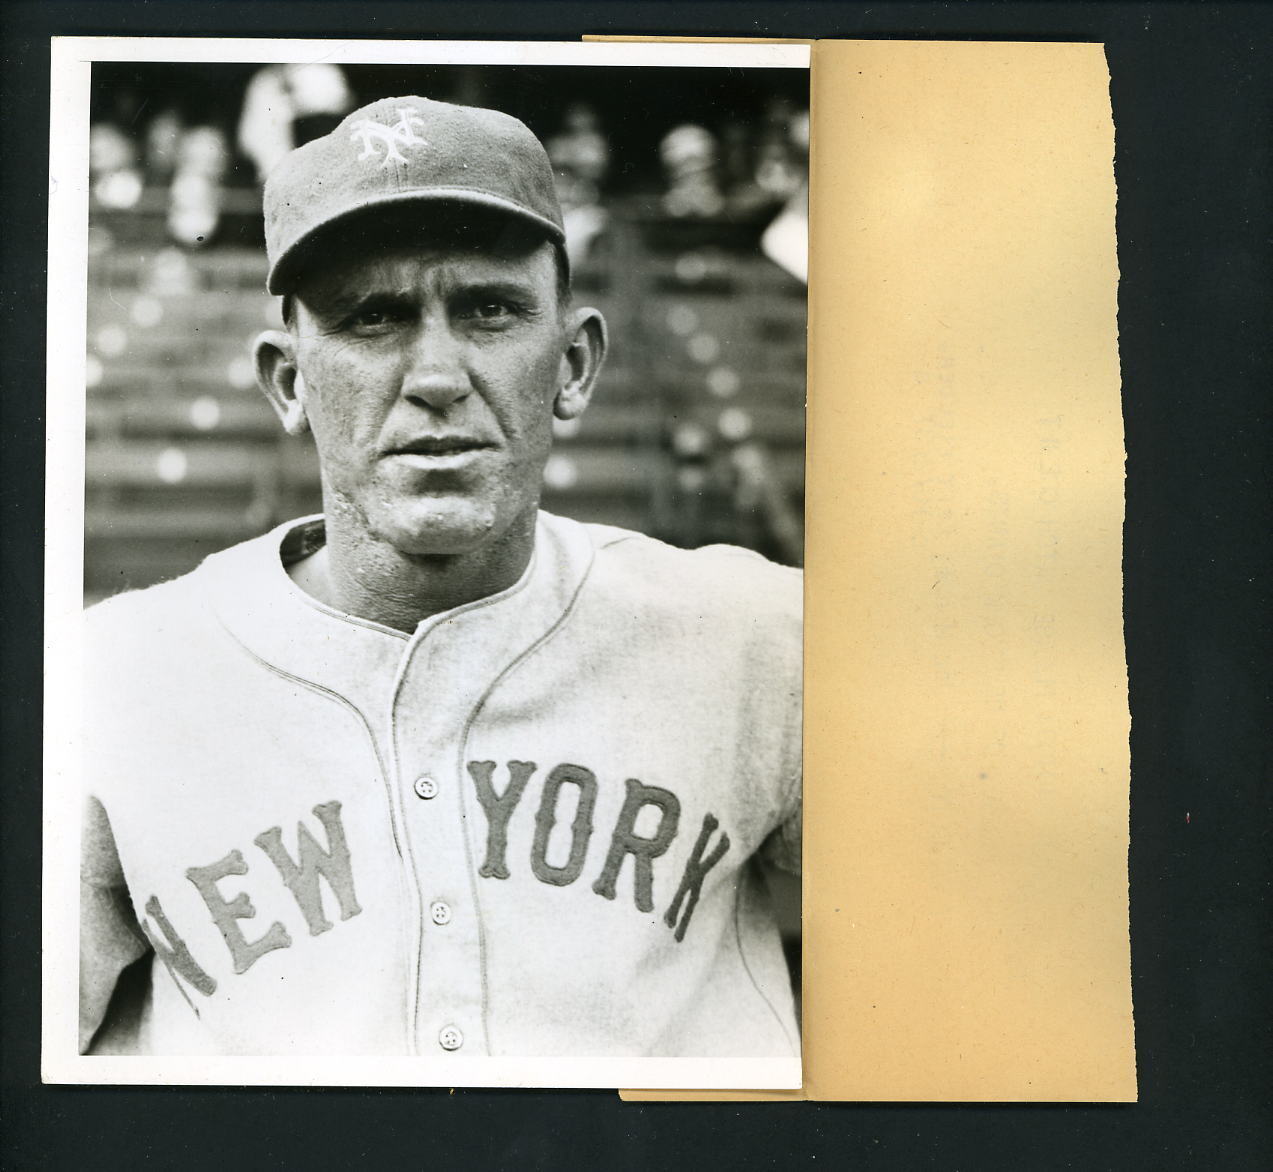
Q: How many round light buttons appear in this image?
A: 3